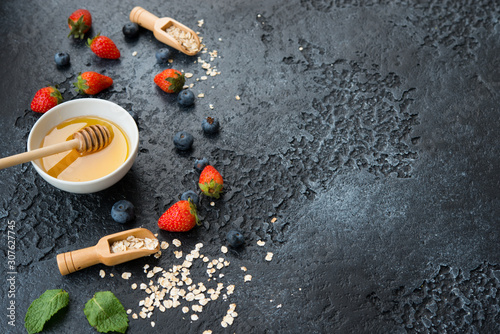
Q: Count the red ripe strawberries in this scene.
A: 7